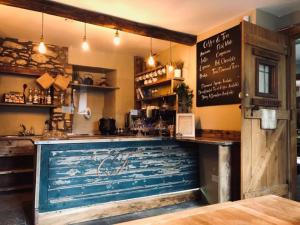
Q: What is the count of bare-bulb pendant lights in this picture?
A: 5